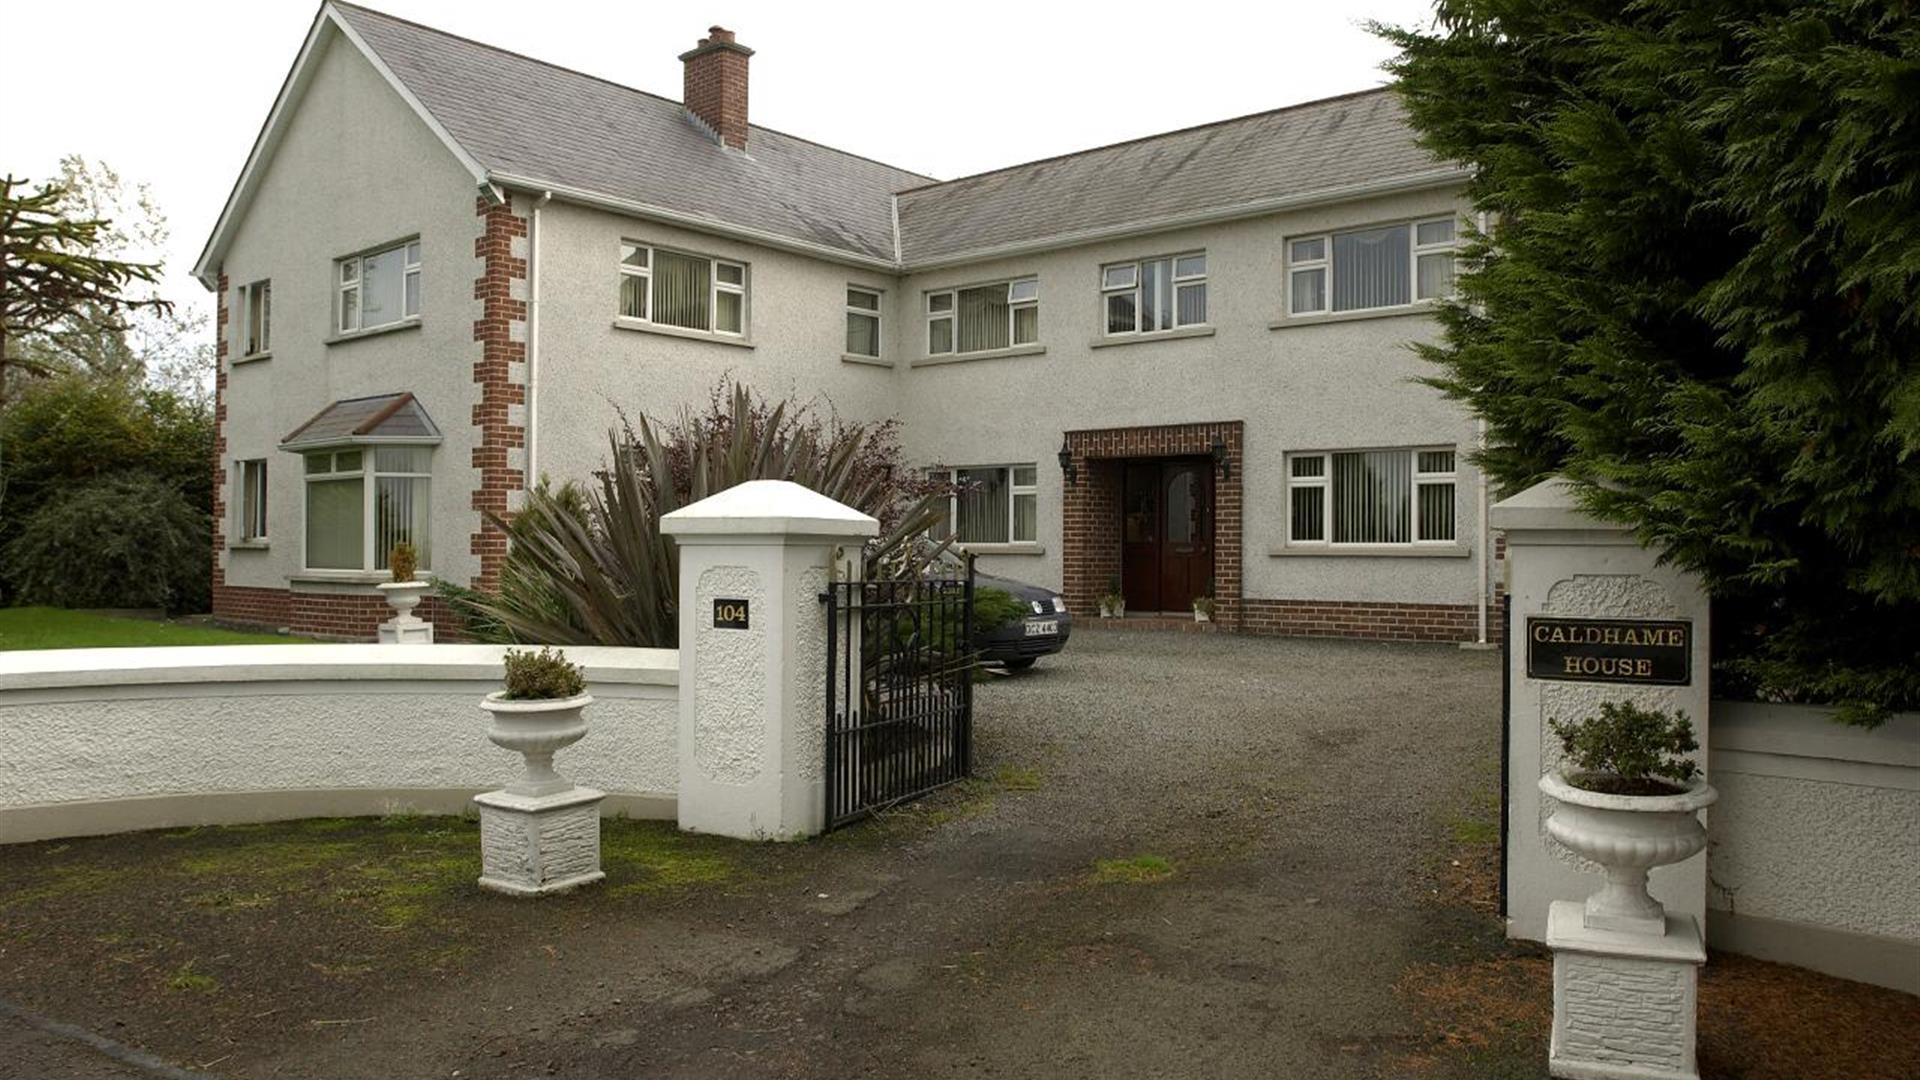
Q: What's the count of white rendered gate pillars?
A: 2